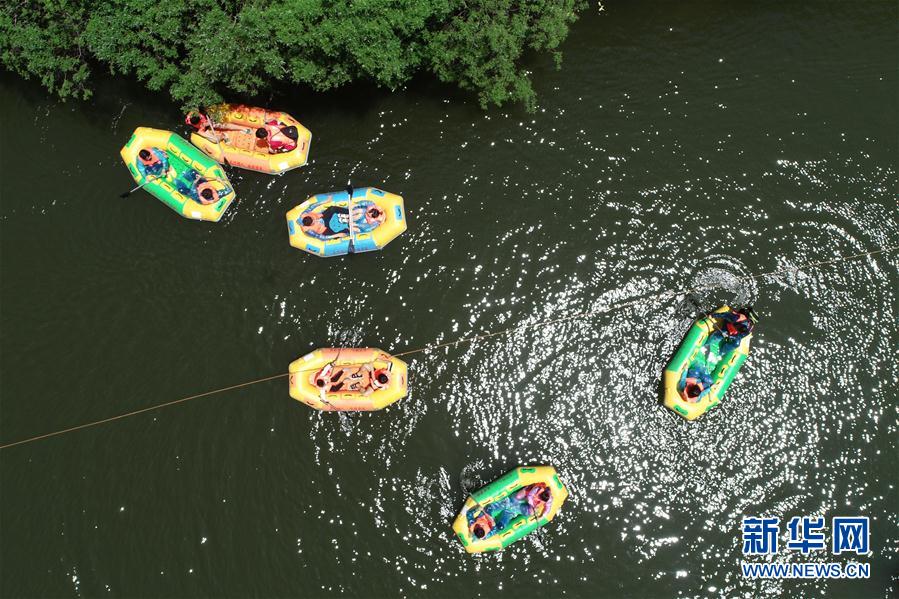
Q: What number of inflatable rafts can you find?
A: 6